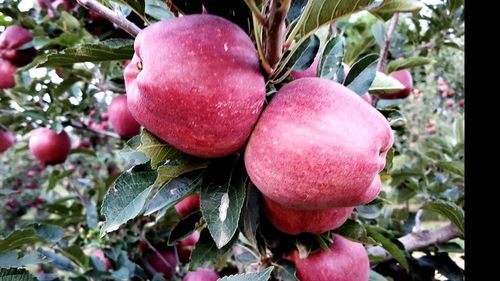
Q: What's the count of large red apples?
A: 2